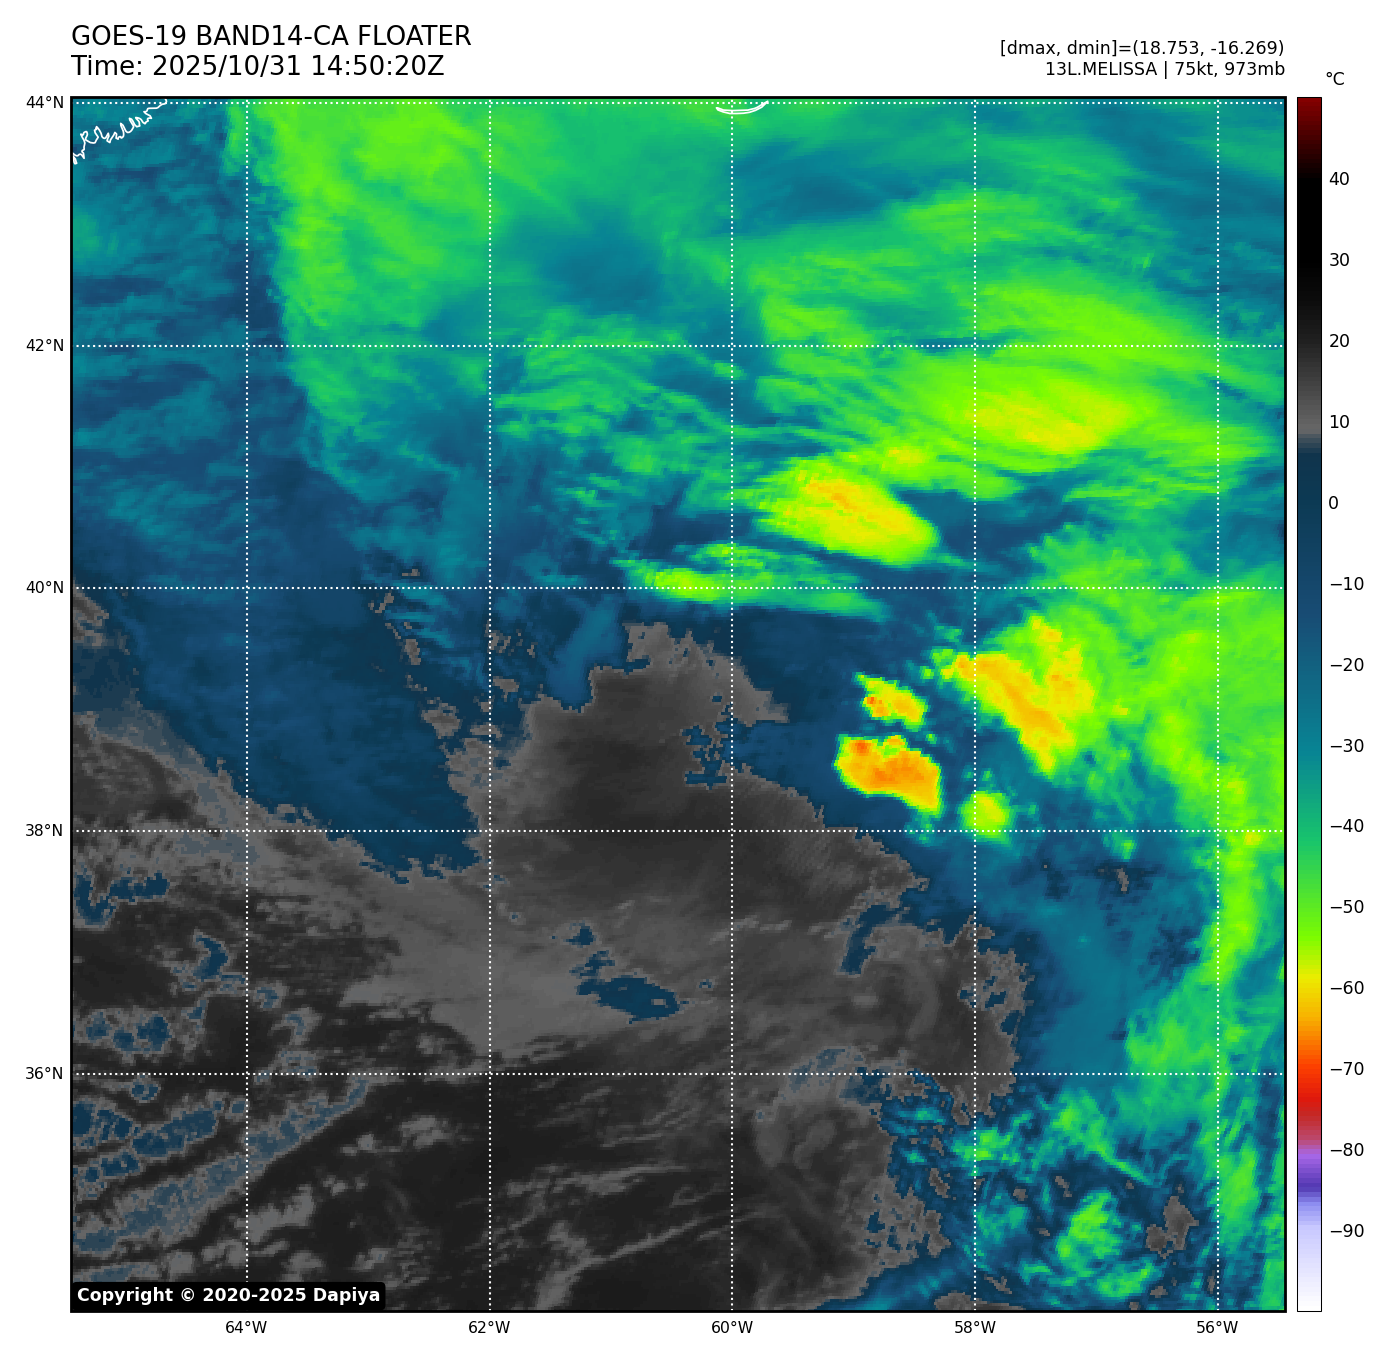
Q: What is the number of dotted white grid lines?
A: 10